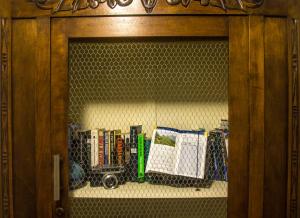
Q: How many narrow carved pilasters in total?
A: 2